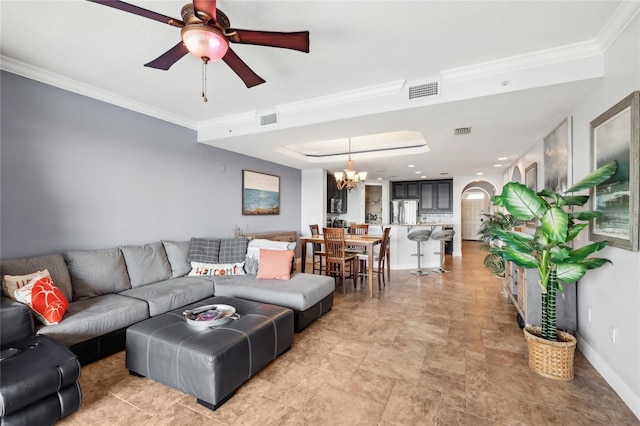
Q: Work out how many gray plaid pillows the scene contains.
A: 2